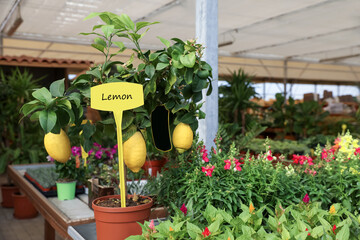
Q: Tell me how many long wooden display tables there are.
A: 1